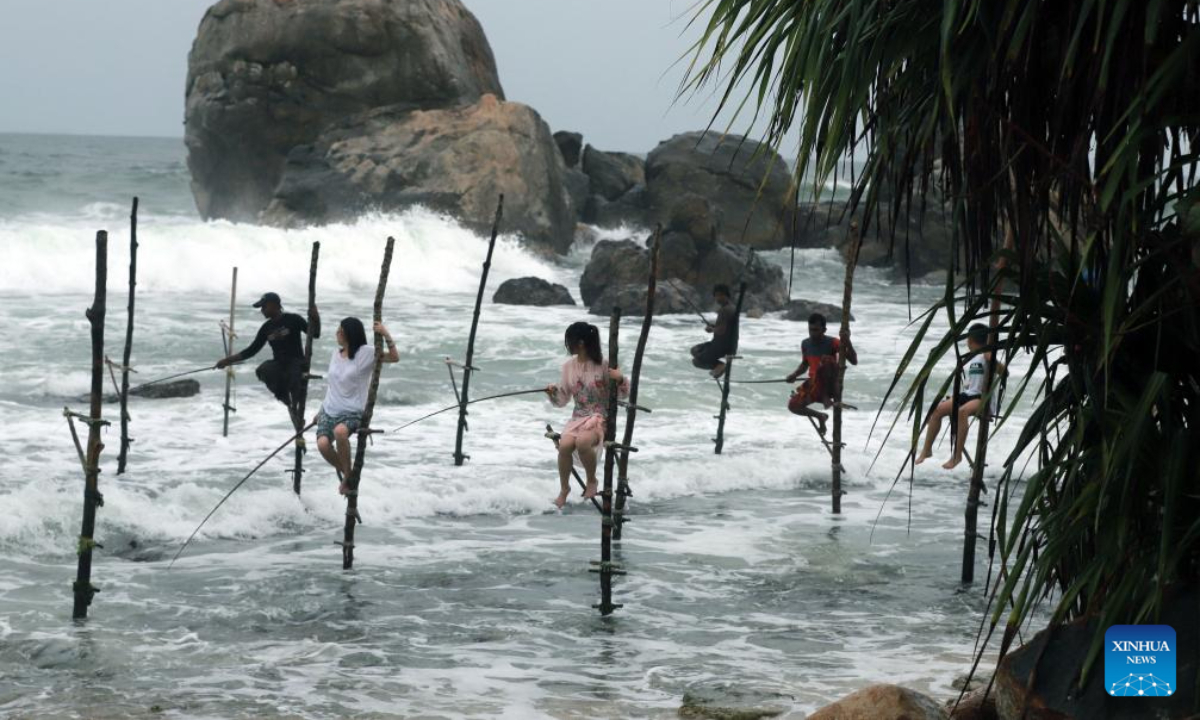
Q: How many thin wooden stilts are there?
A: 11